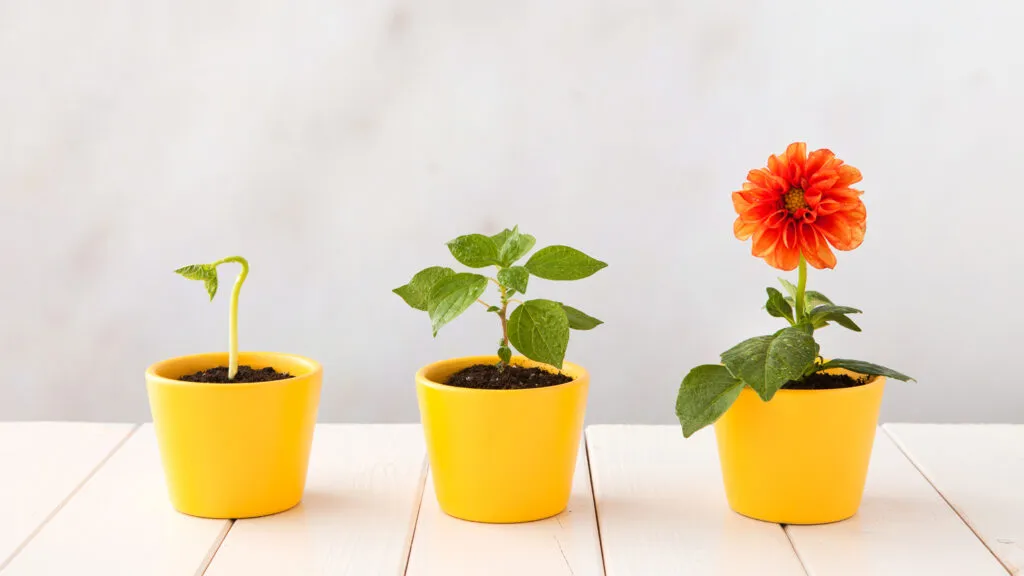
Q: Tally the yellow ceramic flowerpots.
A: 3